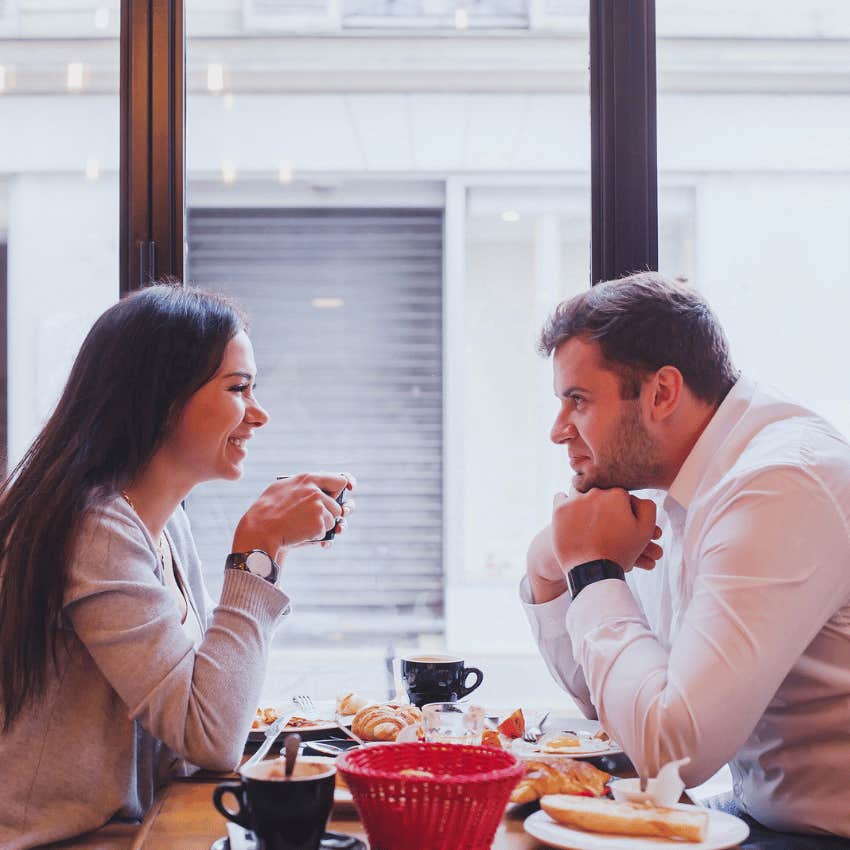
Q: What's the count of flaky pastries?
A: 2